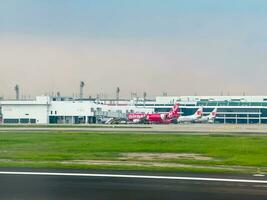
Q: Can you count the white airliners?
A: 2